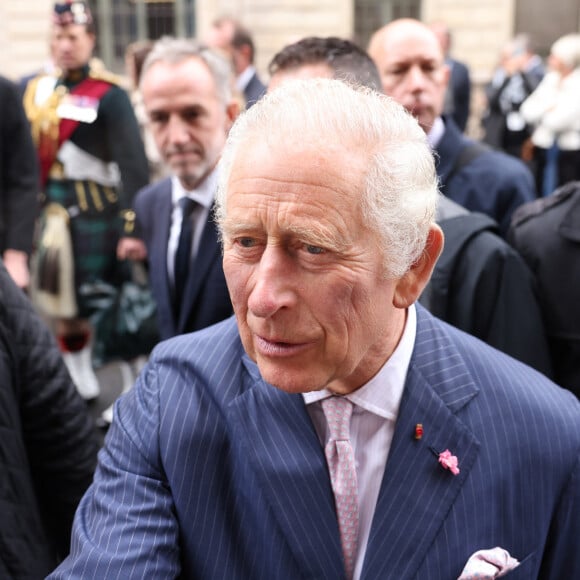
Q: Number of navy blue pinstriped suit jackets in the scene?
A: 1